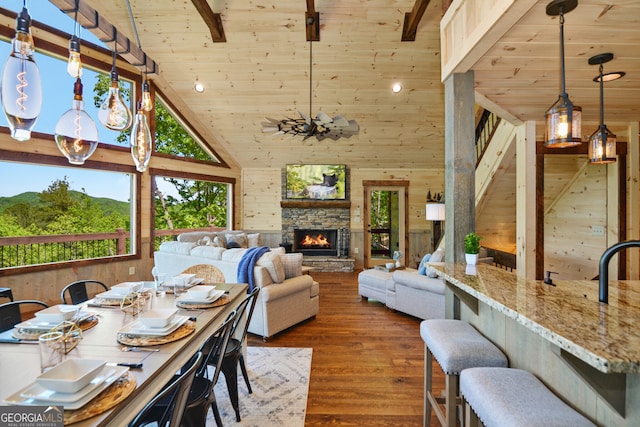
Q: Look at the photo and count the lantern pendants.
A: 2